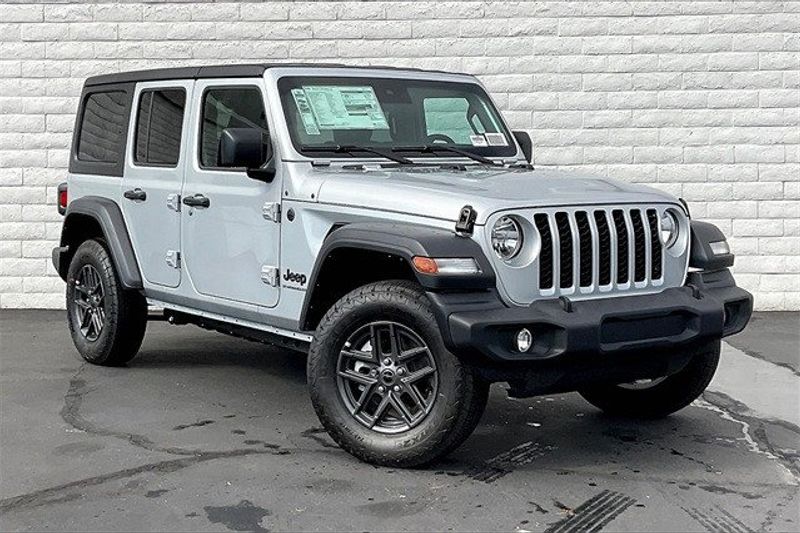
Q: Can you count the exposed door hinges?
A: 4